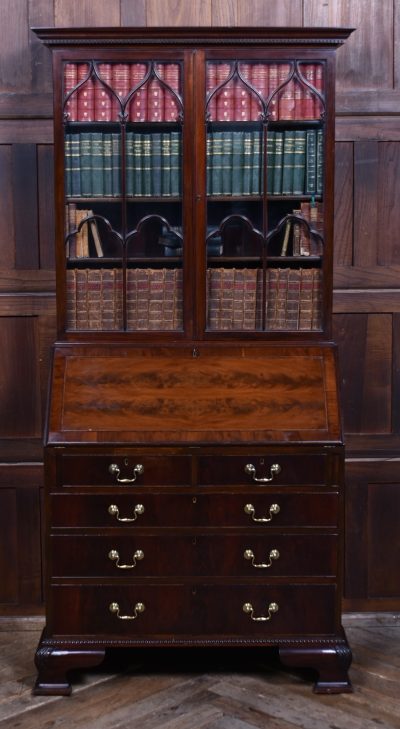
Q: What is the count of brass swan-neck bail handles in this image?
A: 8